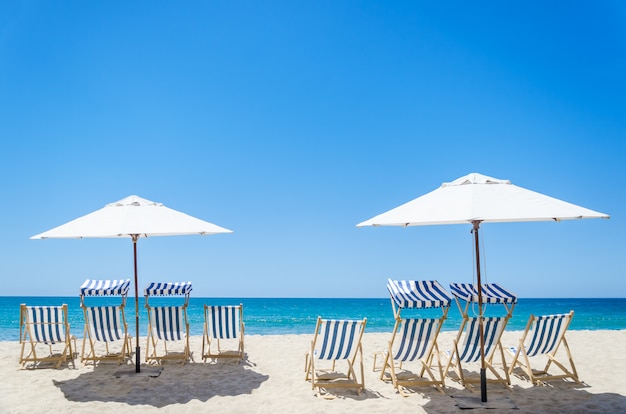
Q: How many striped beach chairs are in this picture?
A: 8